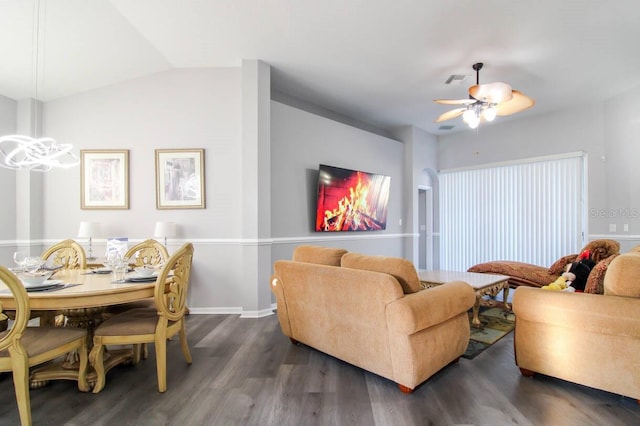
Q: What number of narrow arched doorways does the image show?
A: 1